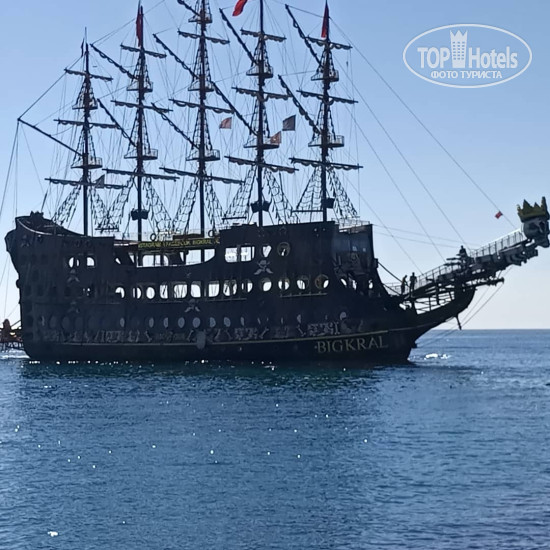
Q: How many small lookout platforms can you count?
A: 11